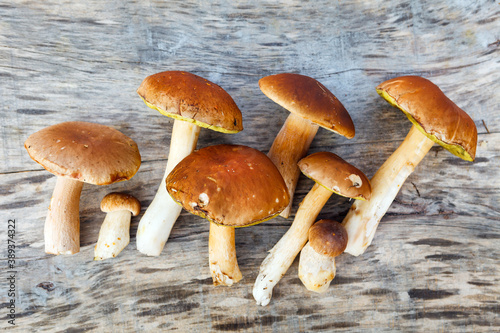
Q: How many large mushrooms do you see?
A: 6